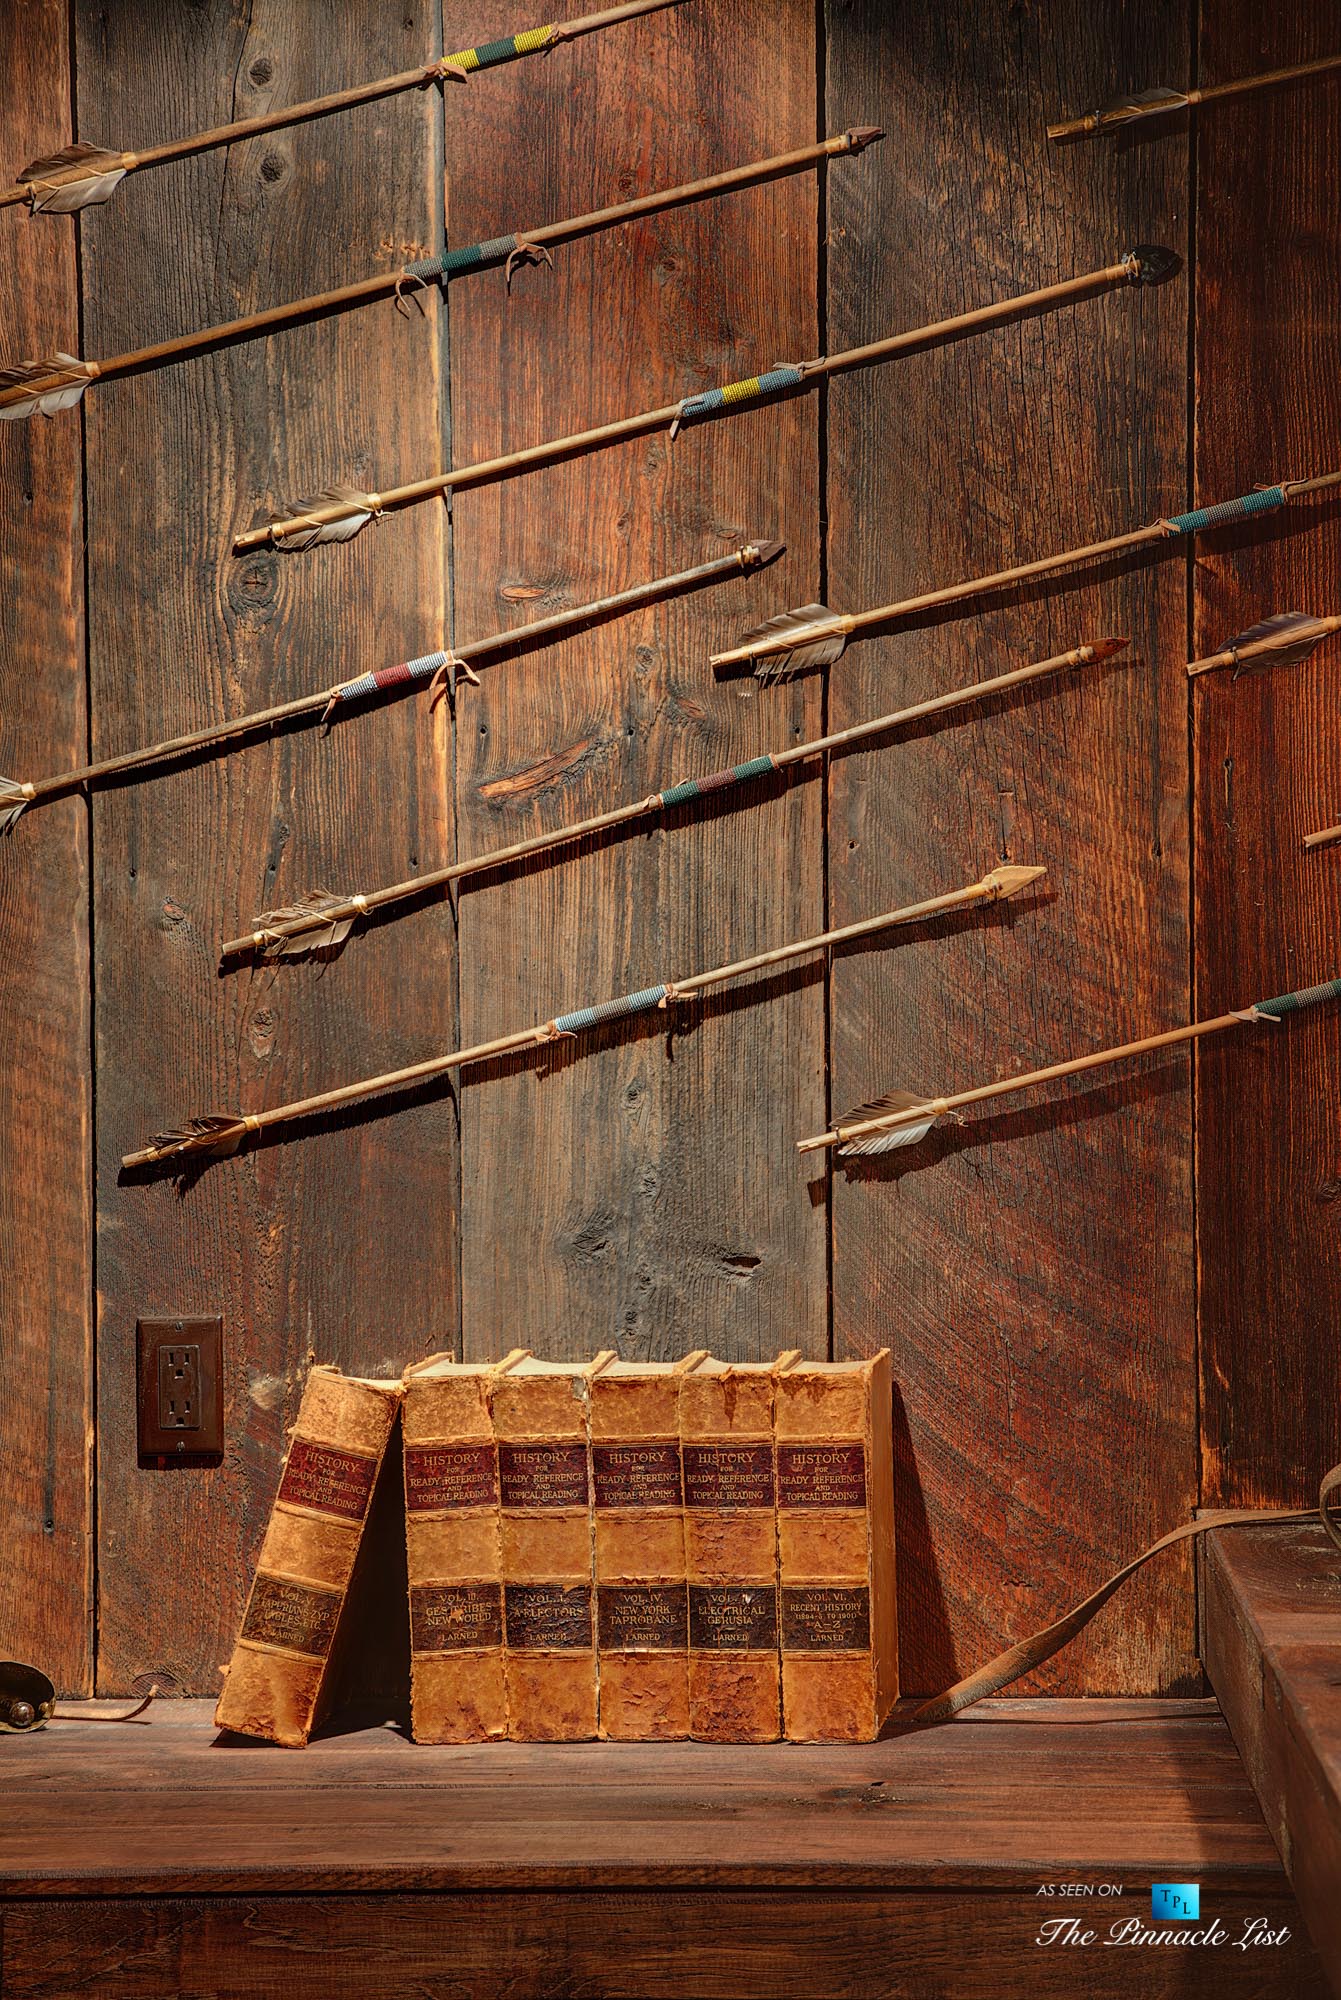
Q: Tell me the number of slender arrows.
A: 11